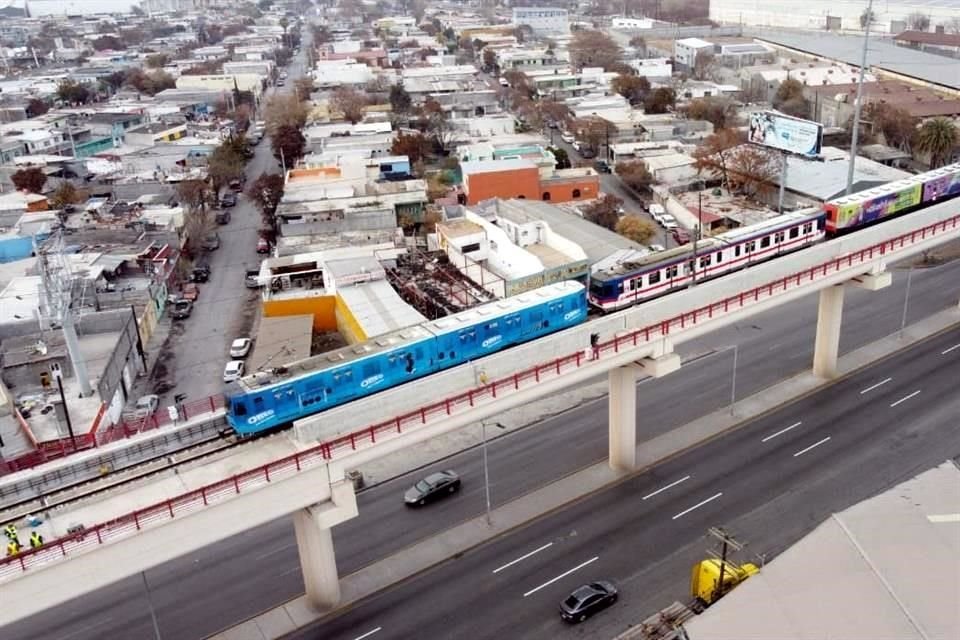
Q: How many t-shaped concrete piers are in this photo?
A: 3